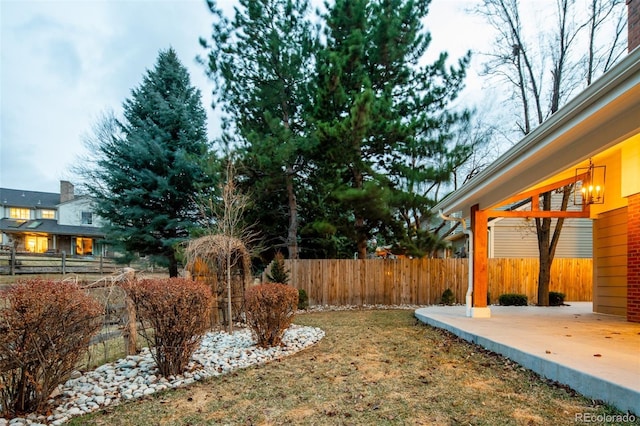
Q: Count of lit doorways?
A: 2